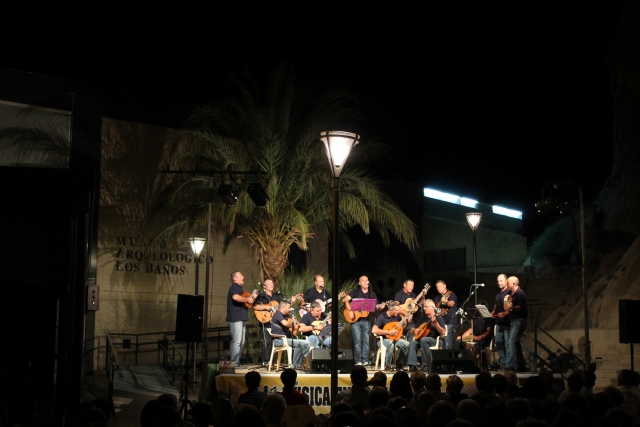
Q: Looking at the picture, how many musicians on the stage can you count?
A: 13